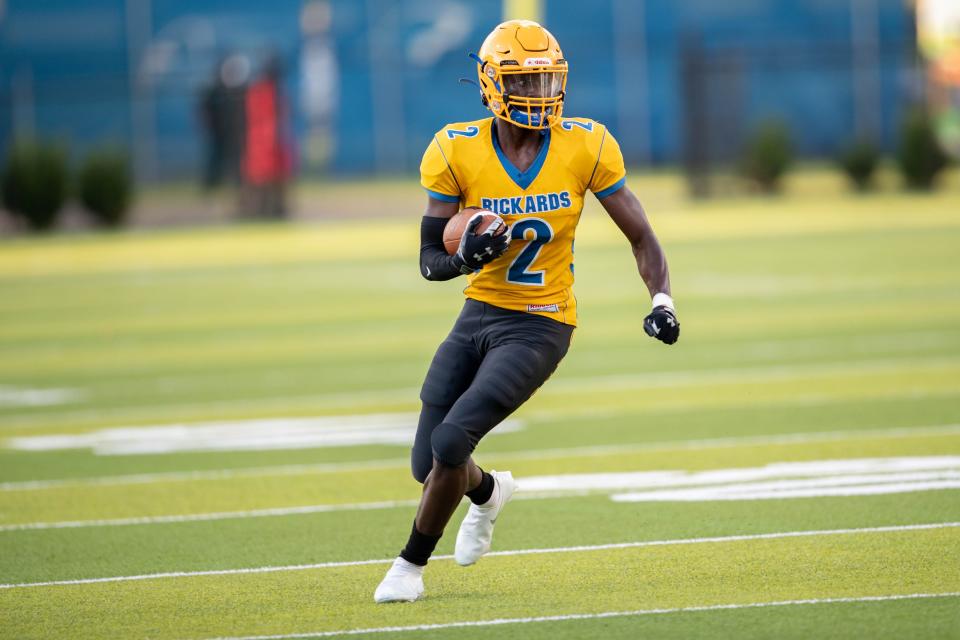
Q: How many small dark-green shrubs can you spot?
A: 5